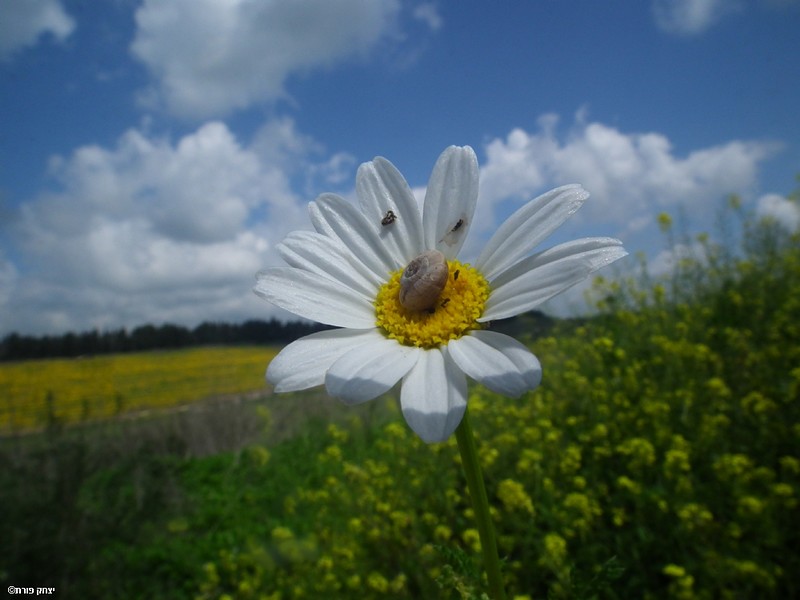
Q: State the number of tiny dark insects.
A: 4